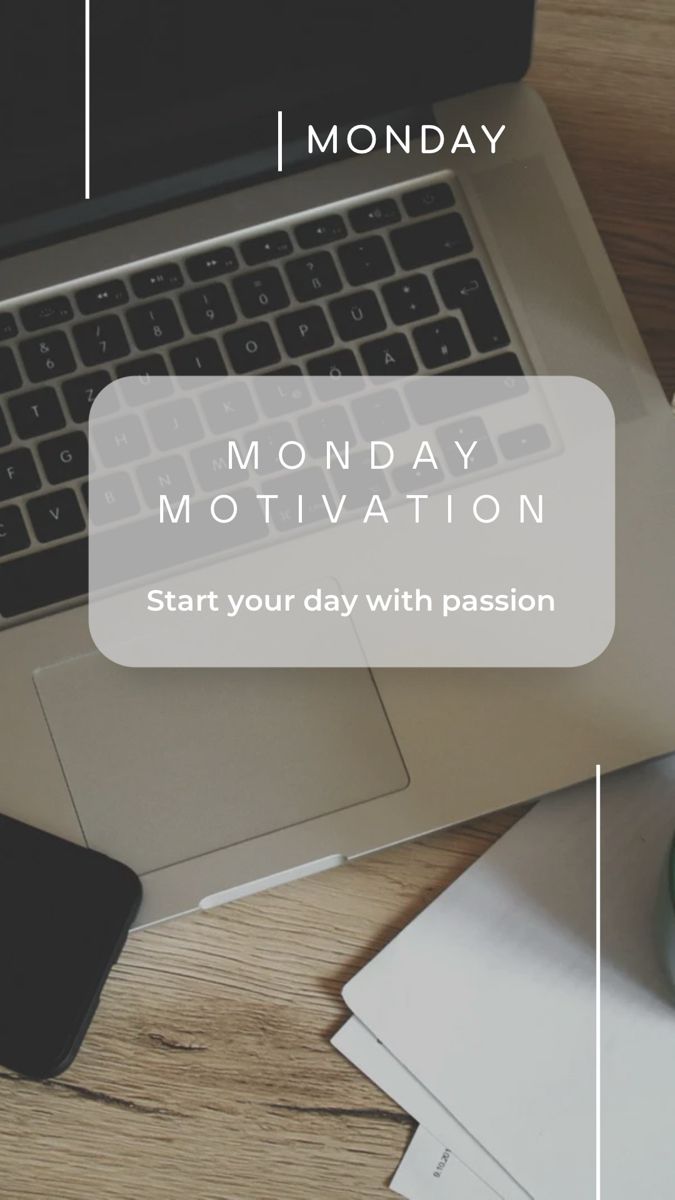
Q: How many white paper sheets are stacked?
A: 3